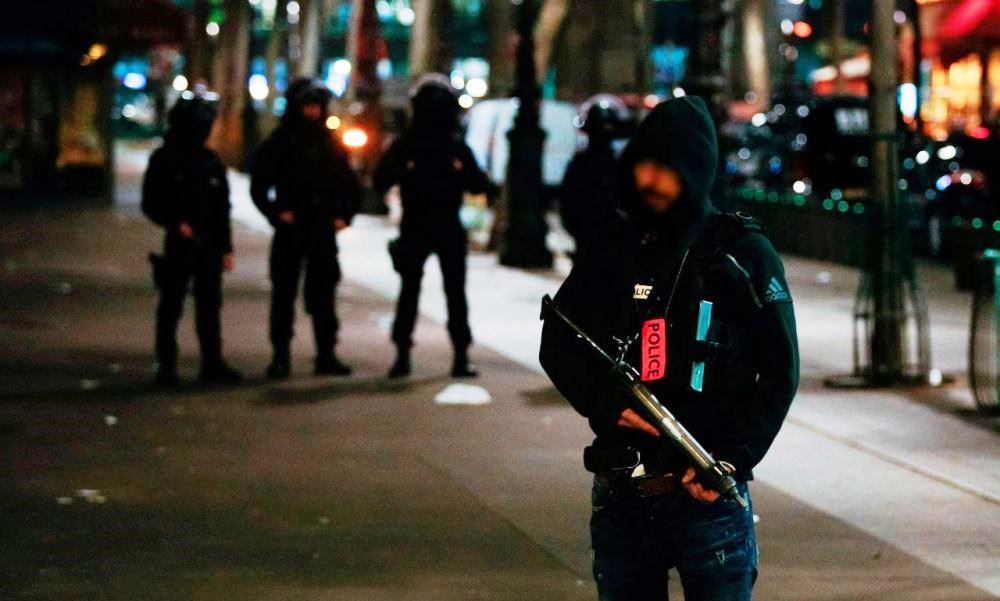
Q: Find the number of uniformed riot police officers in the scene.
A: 4